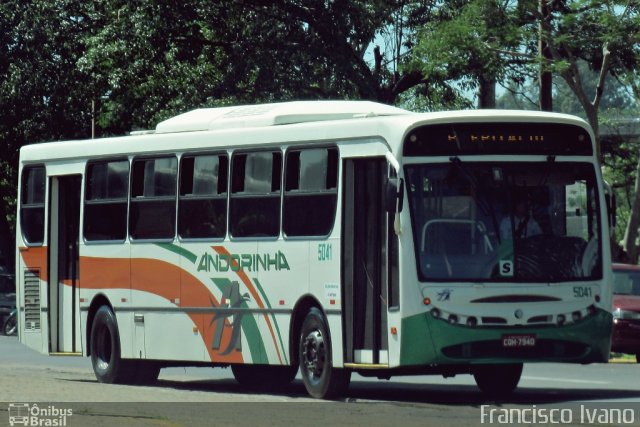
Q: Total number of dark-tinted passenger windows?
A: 6